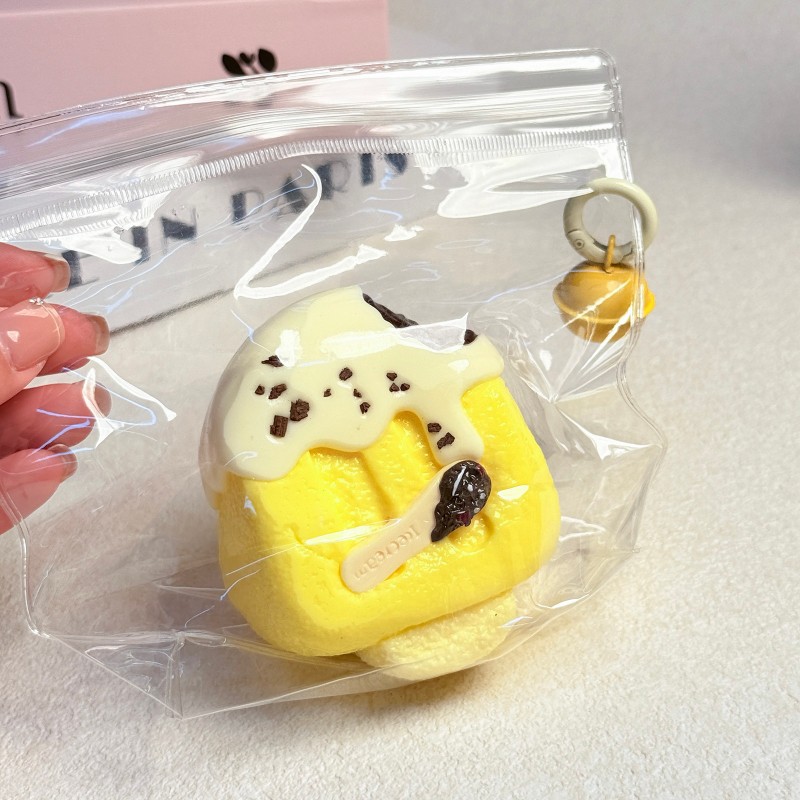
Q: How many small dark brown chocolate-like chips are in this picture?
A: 14